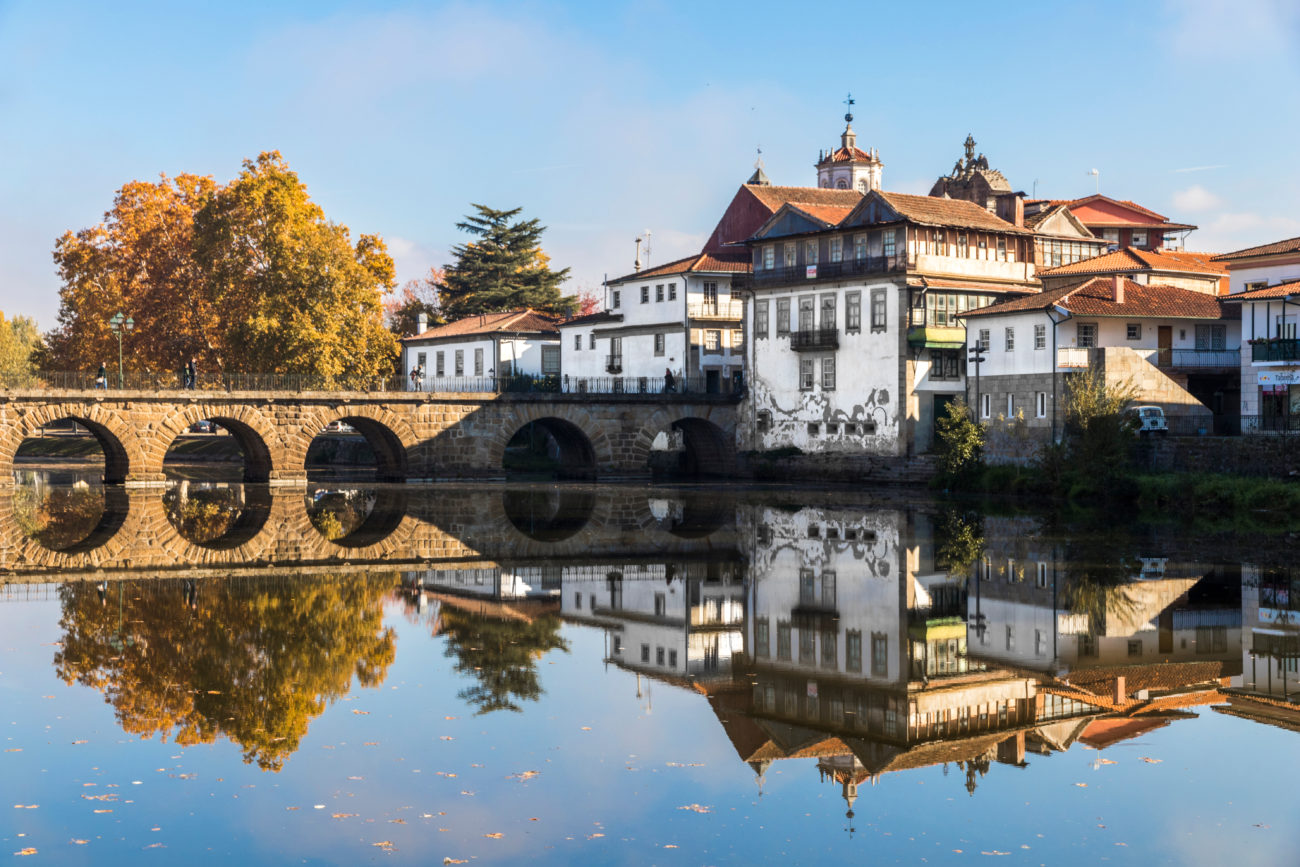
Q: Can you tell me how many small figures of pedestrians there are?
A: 6